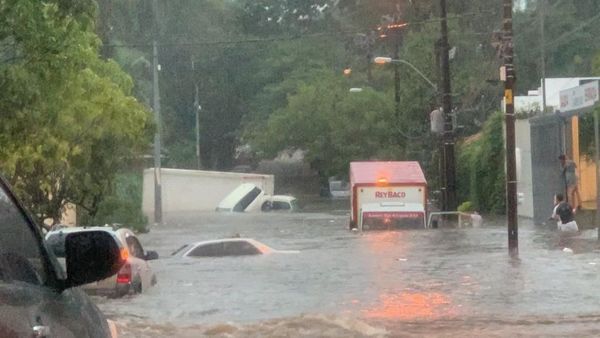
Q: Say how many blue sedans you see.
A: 0